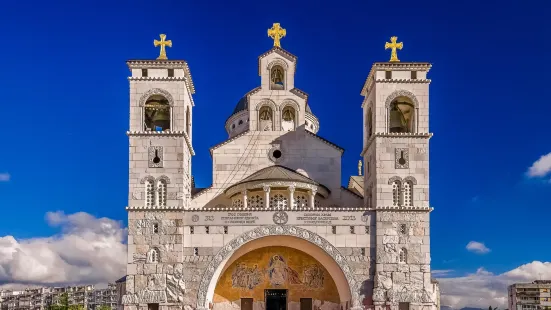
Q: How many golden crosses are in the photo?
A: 3